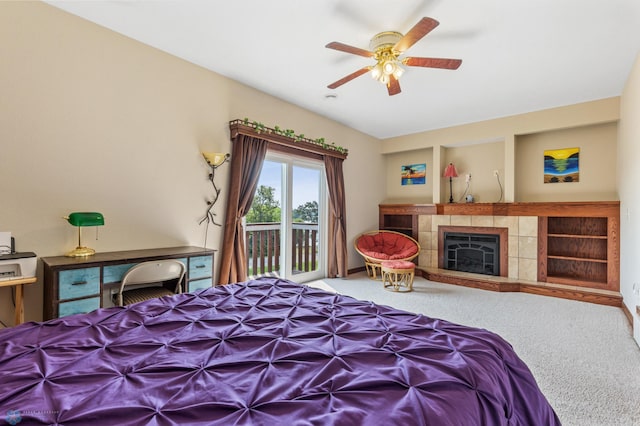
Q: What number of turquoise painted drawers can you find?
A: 5